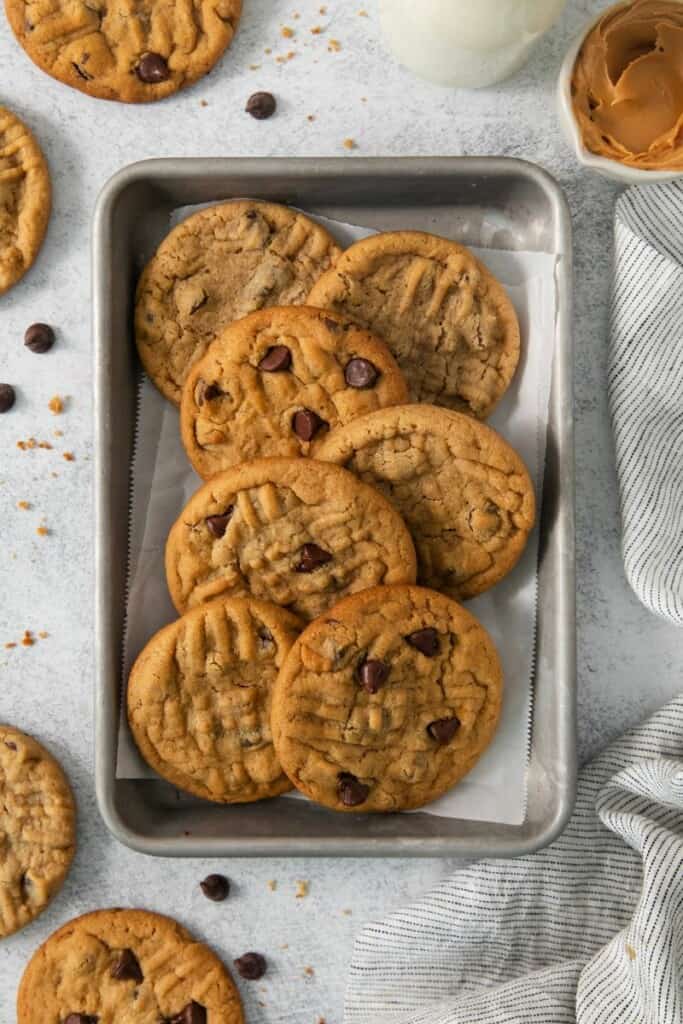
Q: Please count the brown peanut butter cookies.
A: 11